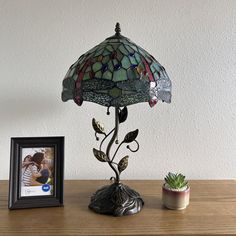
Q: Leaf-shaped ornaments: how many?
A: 5